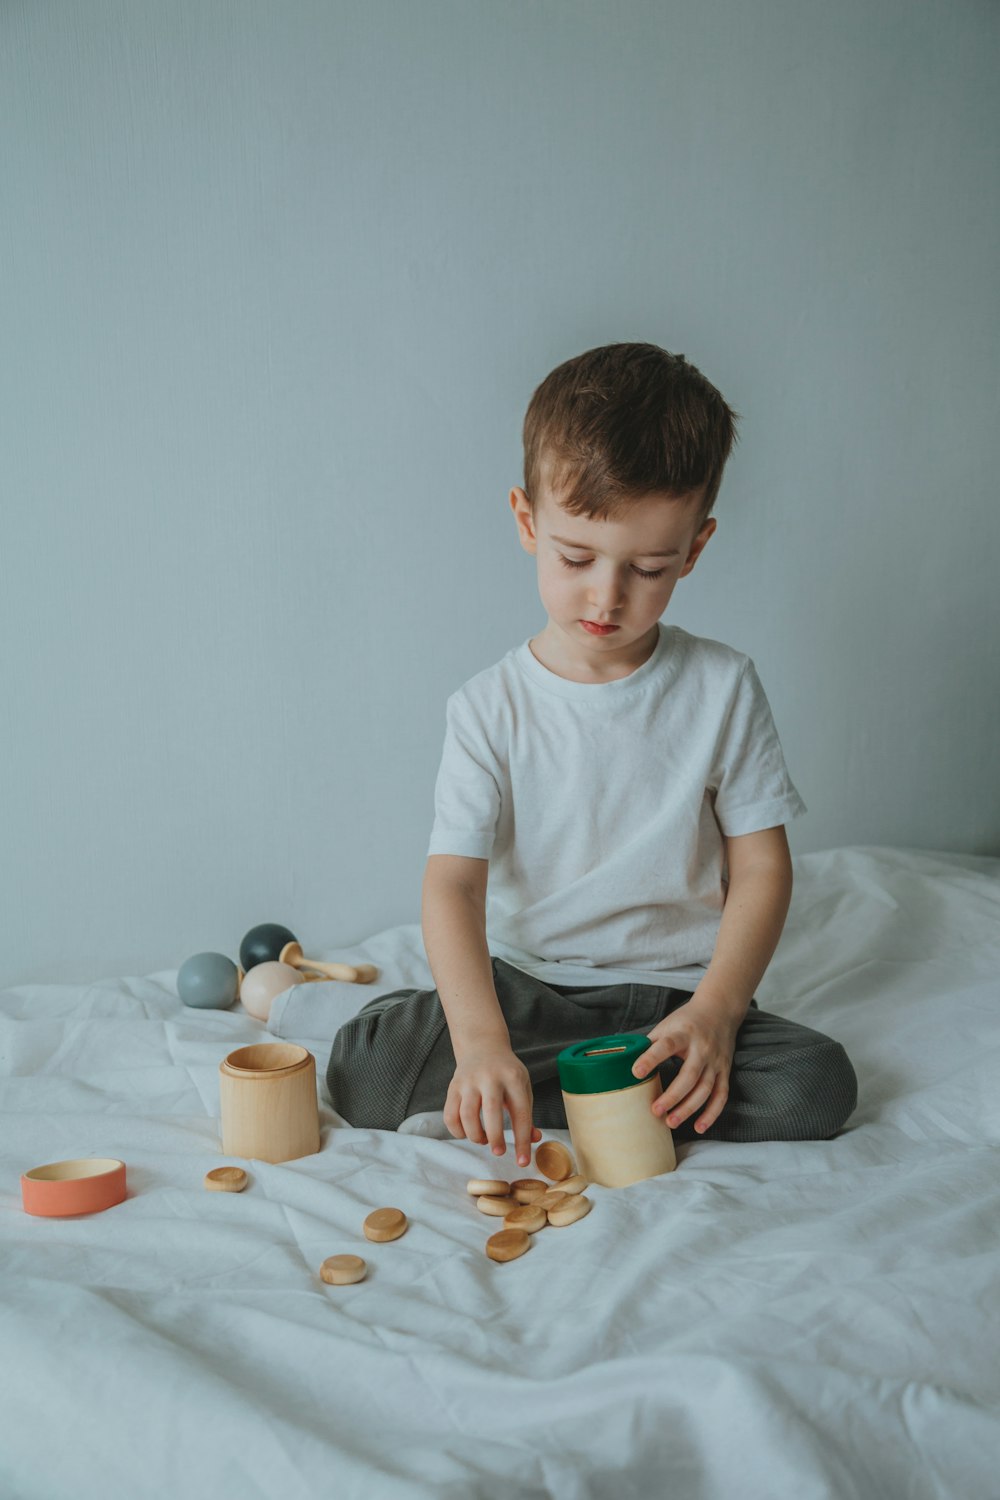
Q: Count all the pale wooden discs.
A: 12